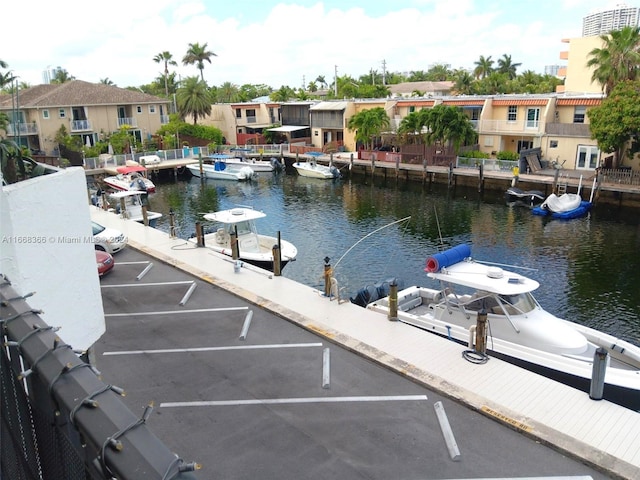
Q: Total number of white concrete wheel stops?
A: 5